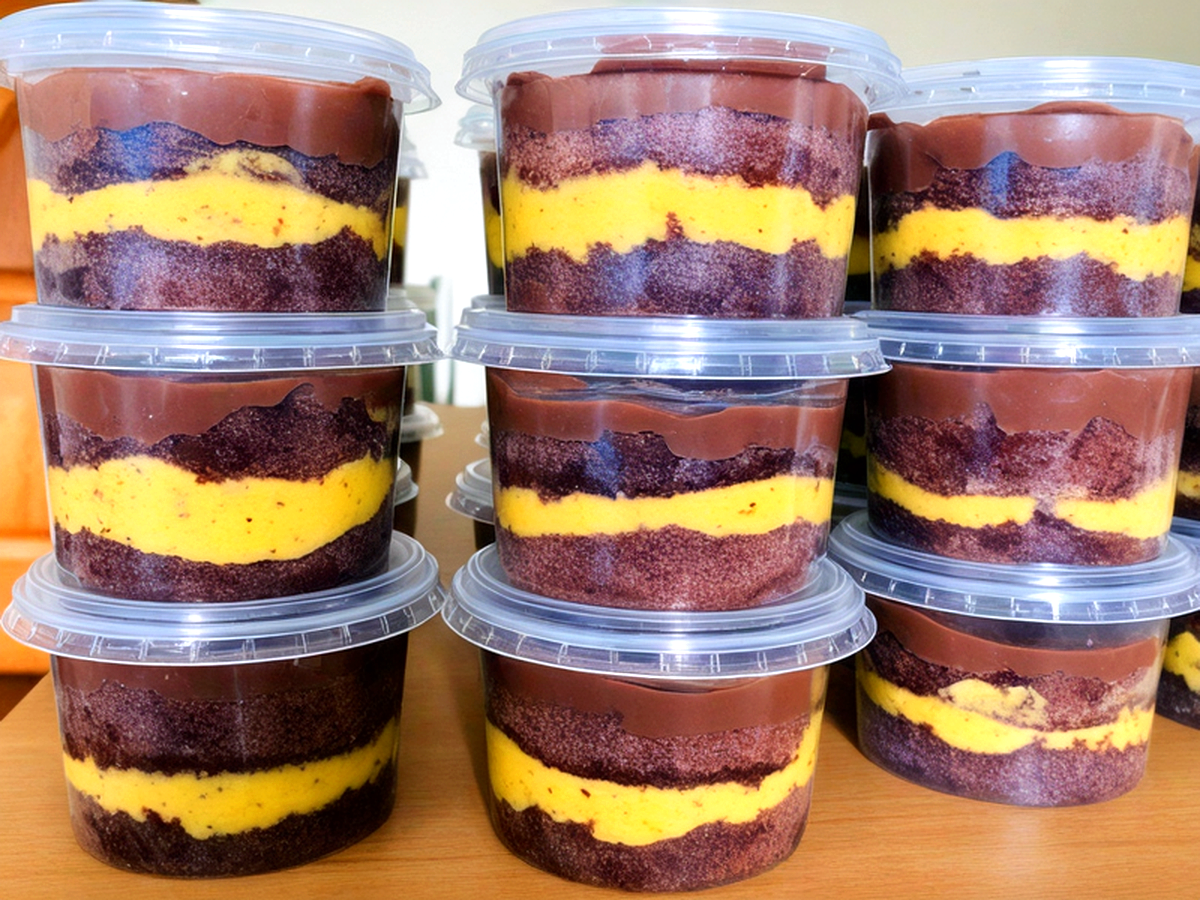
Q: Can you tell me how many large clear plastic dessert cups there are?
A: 9